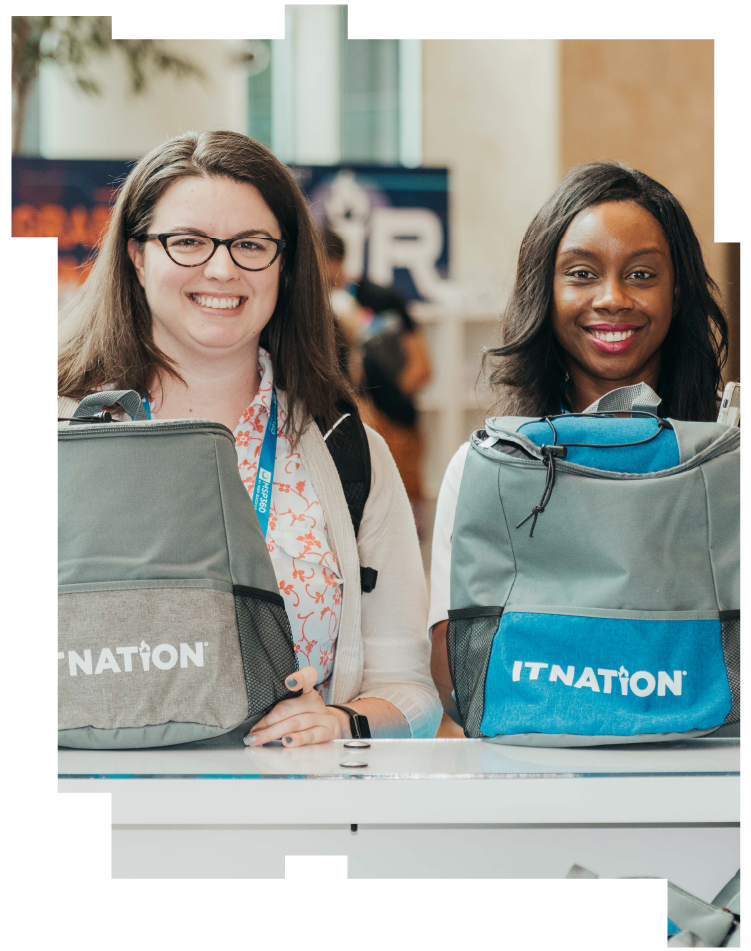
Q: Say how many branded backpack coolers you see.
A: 2